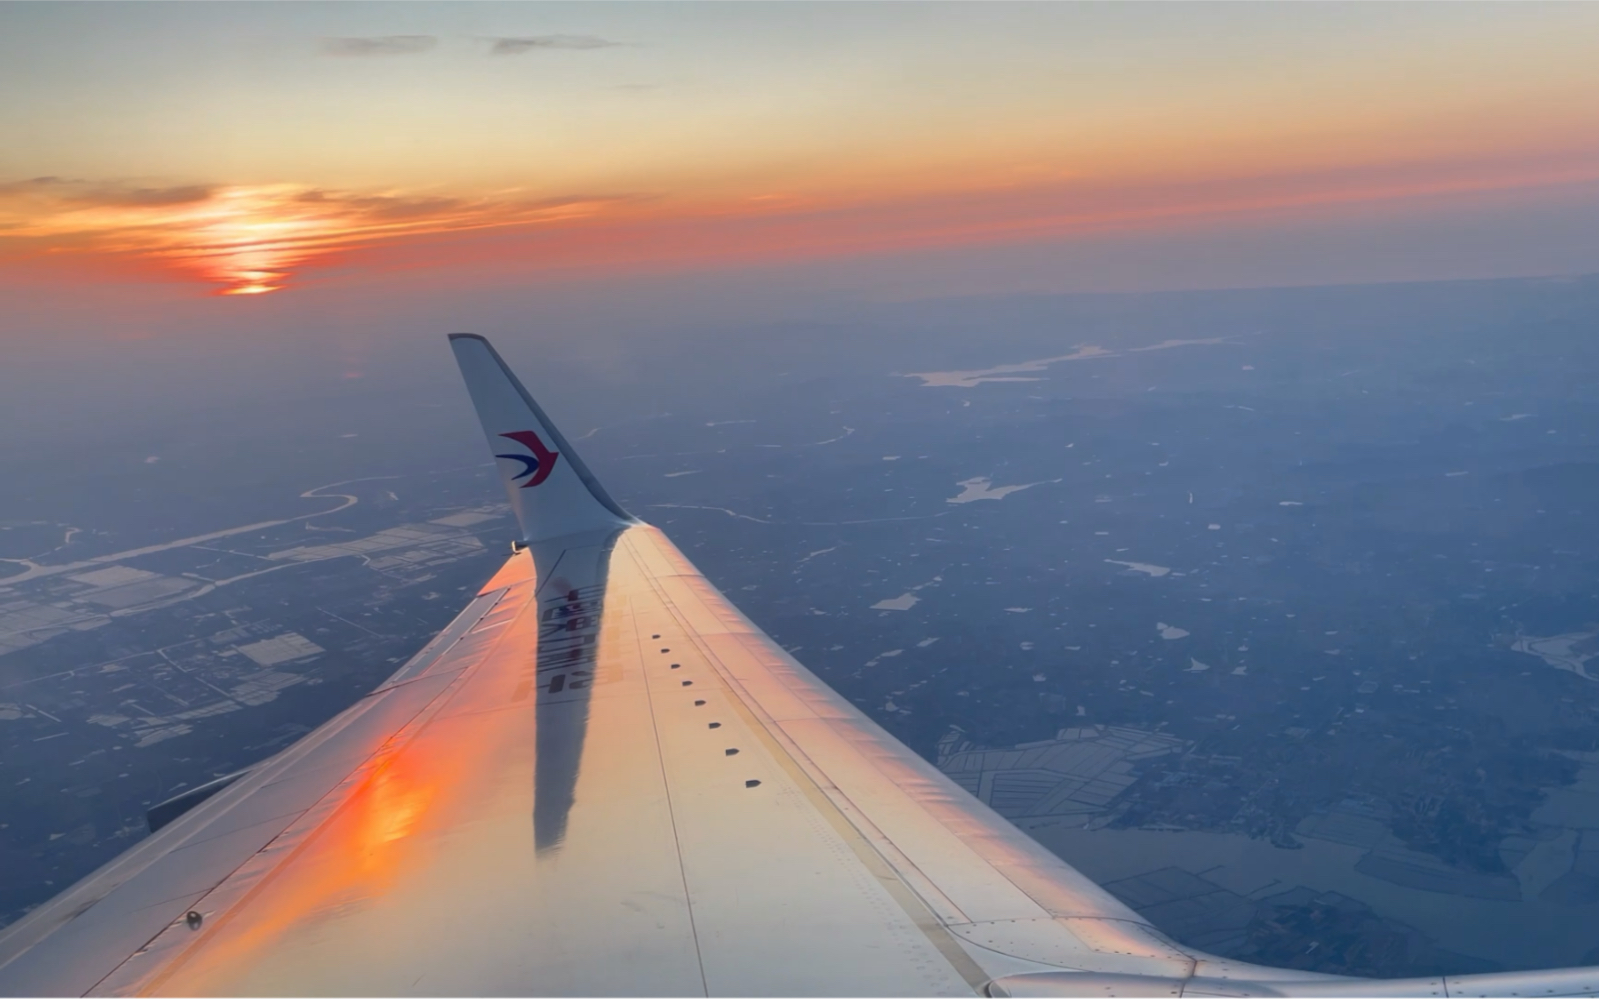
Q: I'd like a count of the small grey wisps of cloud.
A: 2